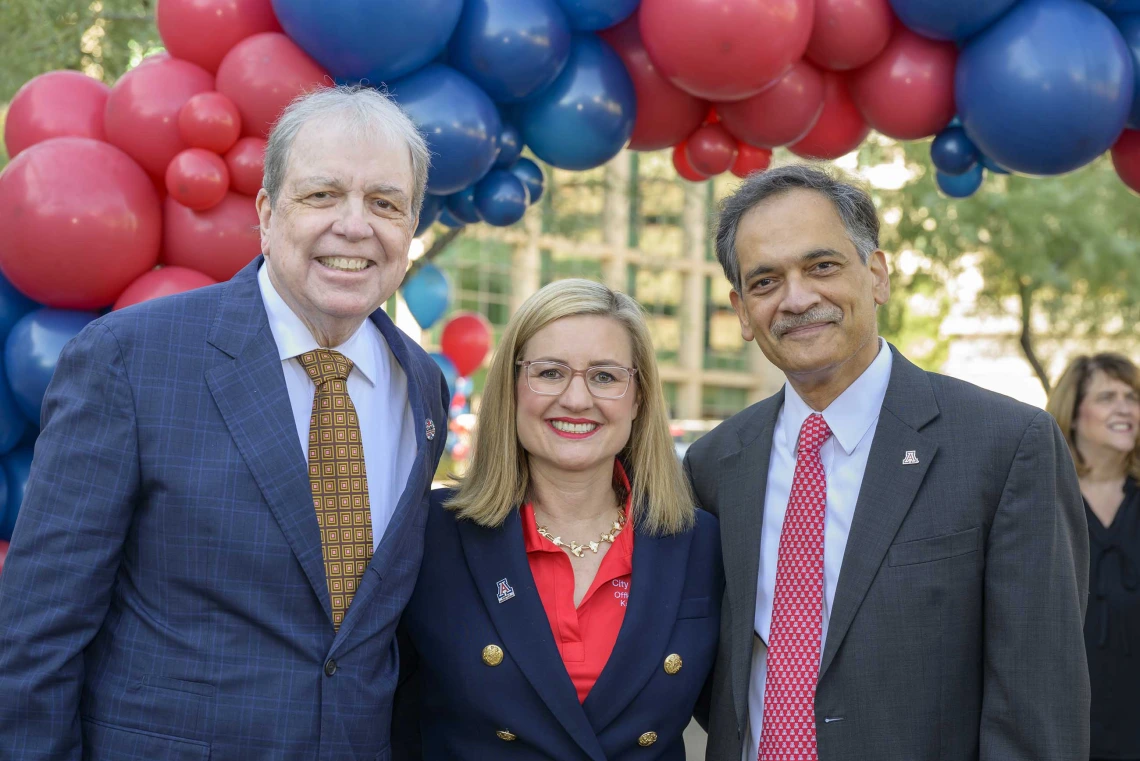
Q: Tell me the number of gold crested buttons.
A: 4